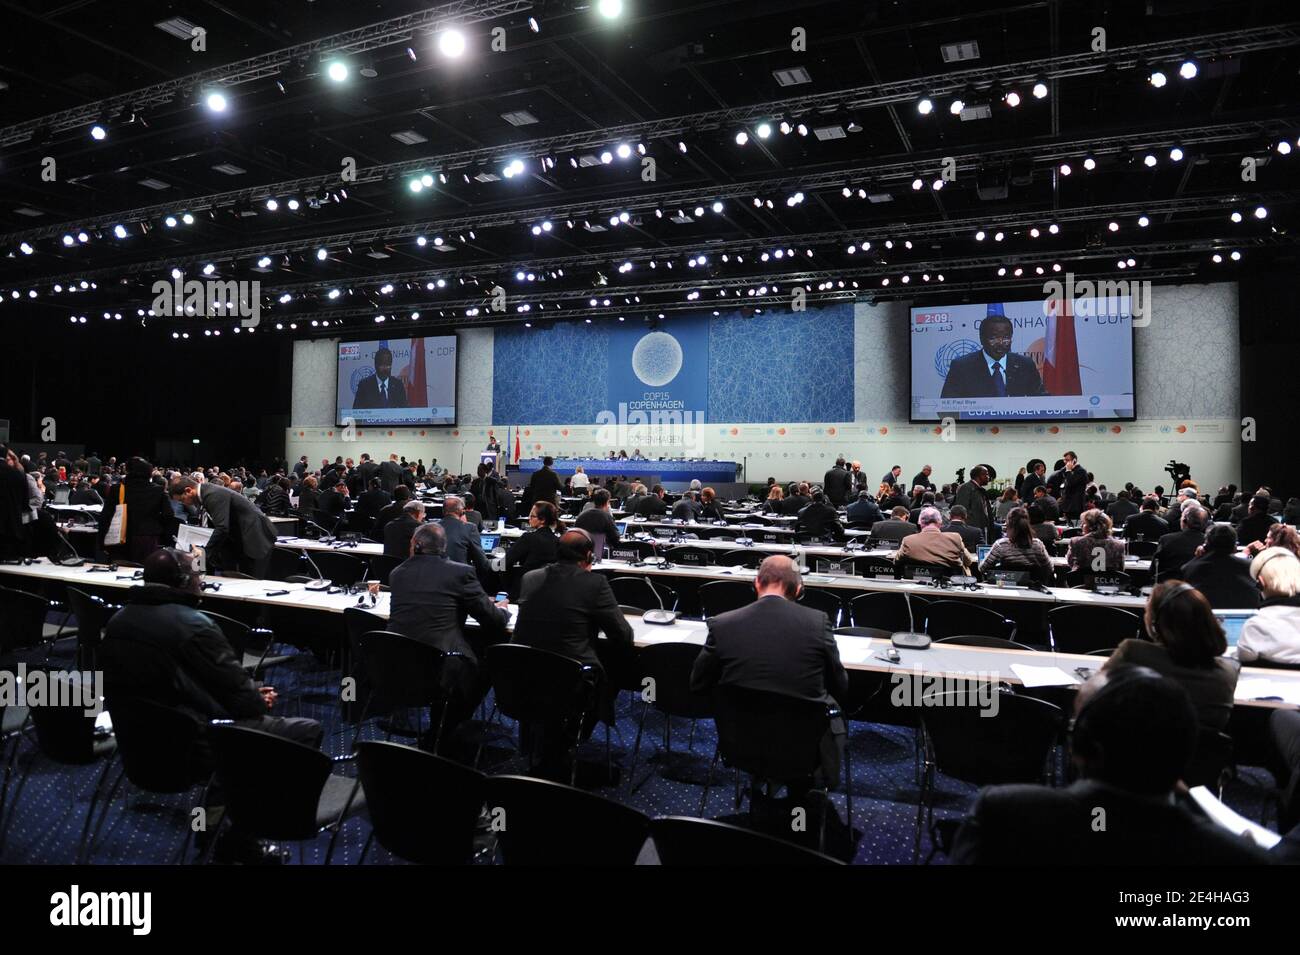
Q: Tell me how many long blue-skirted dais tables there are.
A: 1